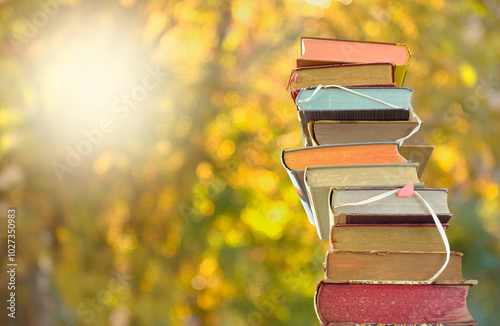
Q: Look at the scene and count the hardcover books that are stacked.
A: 10